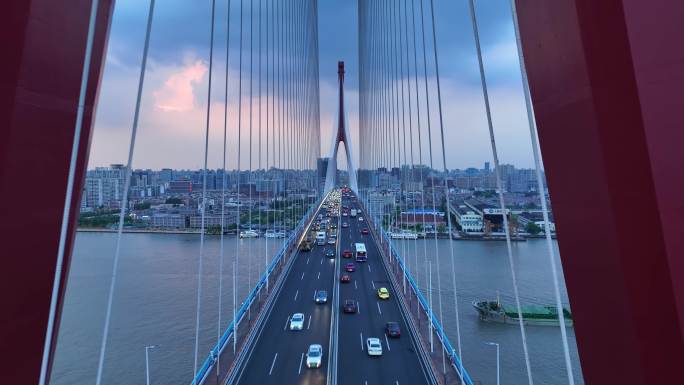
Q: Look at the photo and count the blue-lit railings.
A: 2